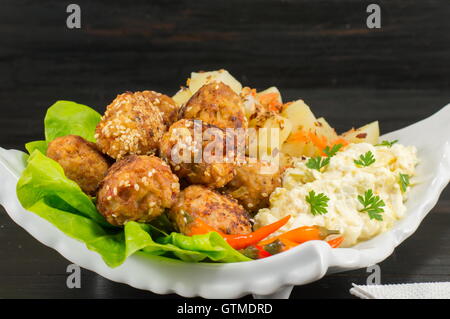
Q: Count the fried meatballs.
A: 8